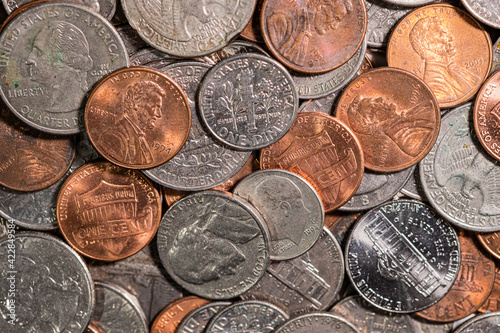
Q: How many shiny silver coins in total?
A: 1